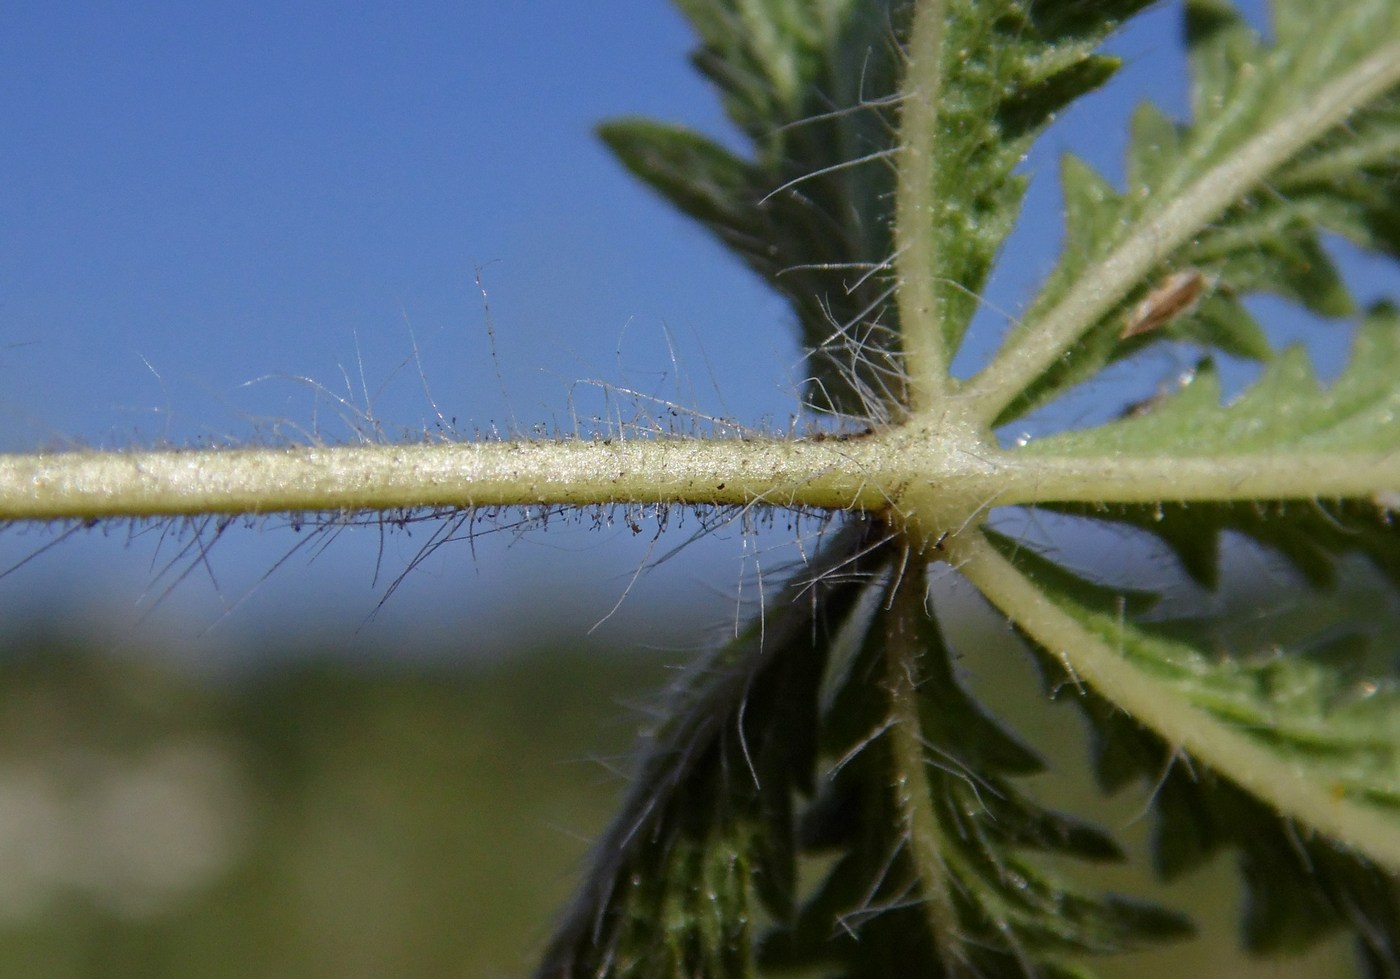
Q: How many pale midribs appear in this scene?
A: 5